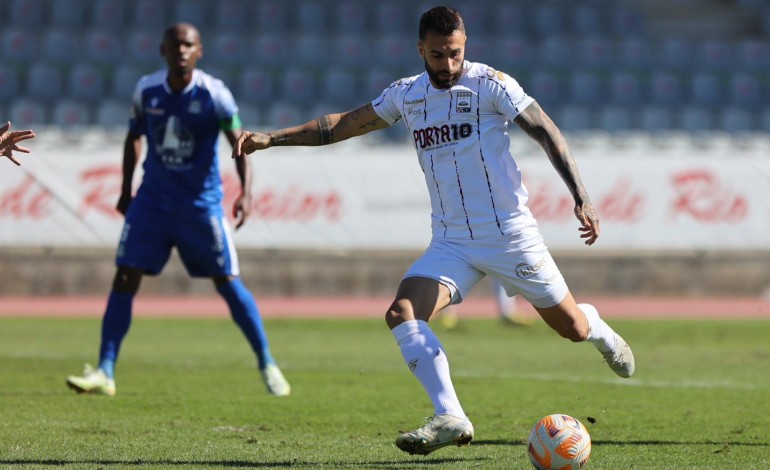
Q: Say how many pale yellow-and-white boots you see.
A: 2